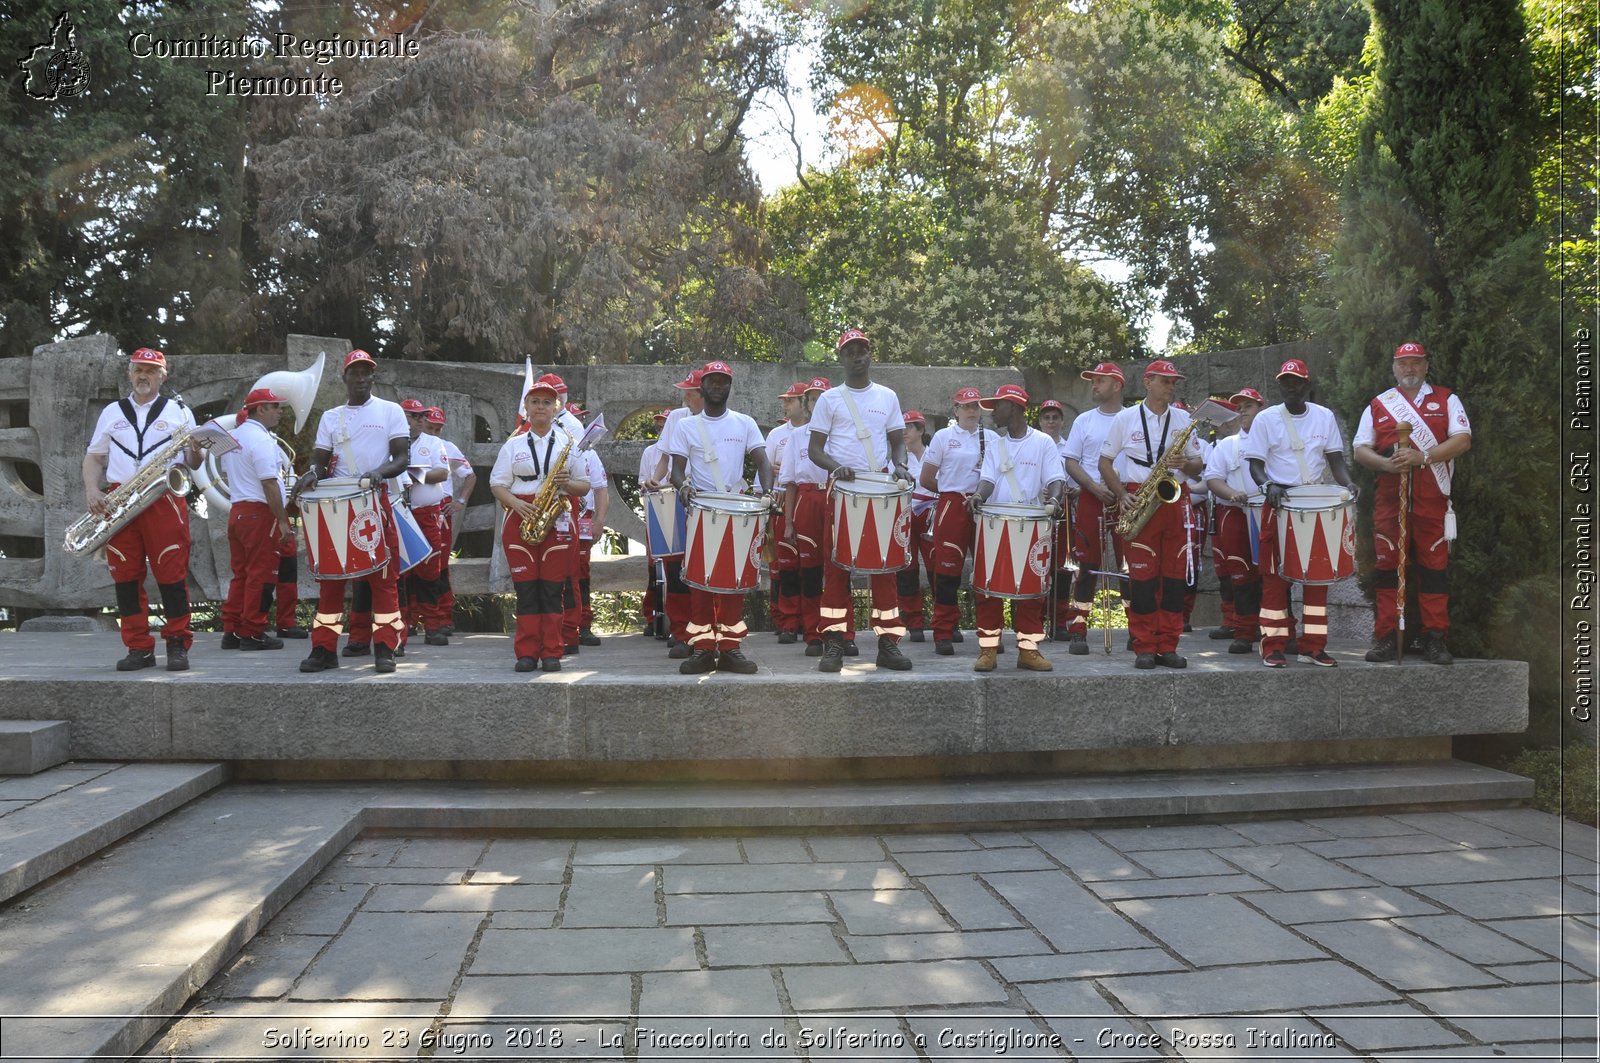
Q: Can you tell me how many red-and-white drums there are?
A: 5